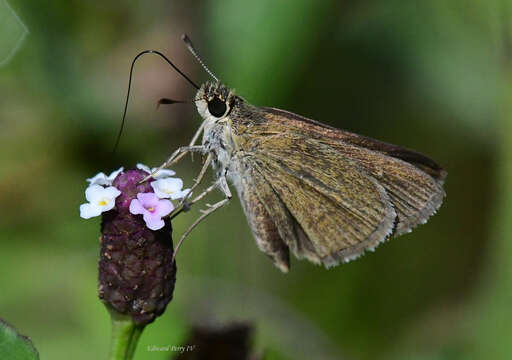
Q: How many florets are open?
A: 5